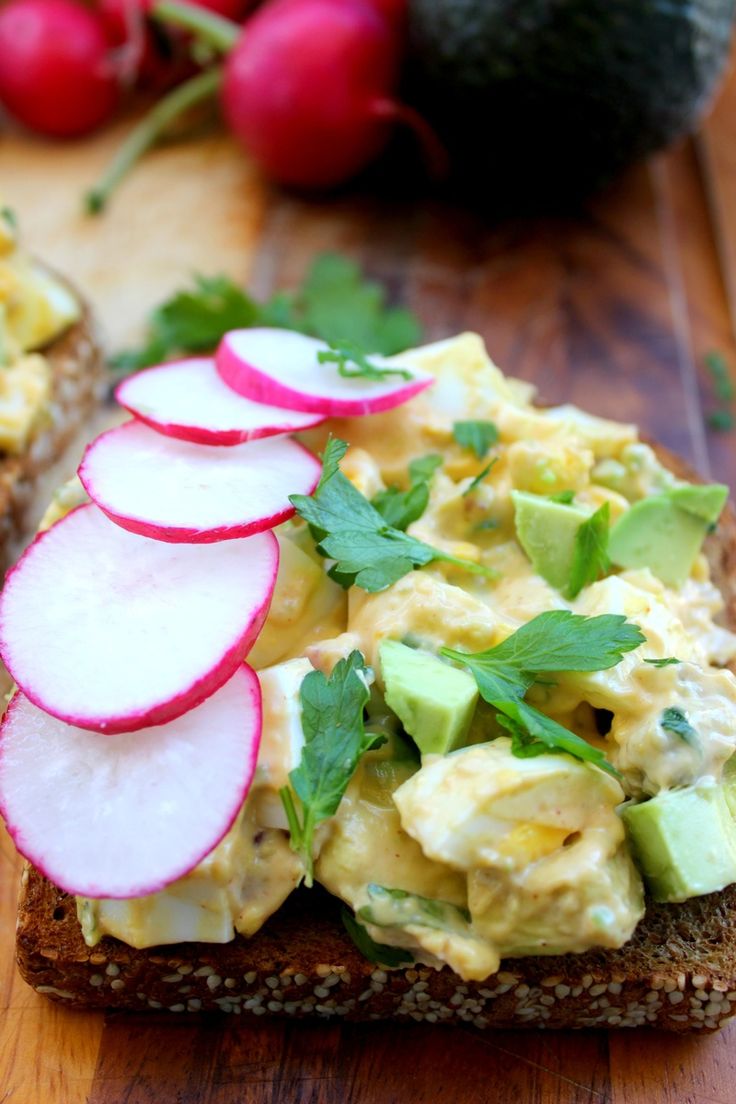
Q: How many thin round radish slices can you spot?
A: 5